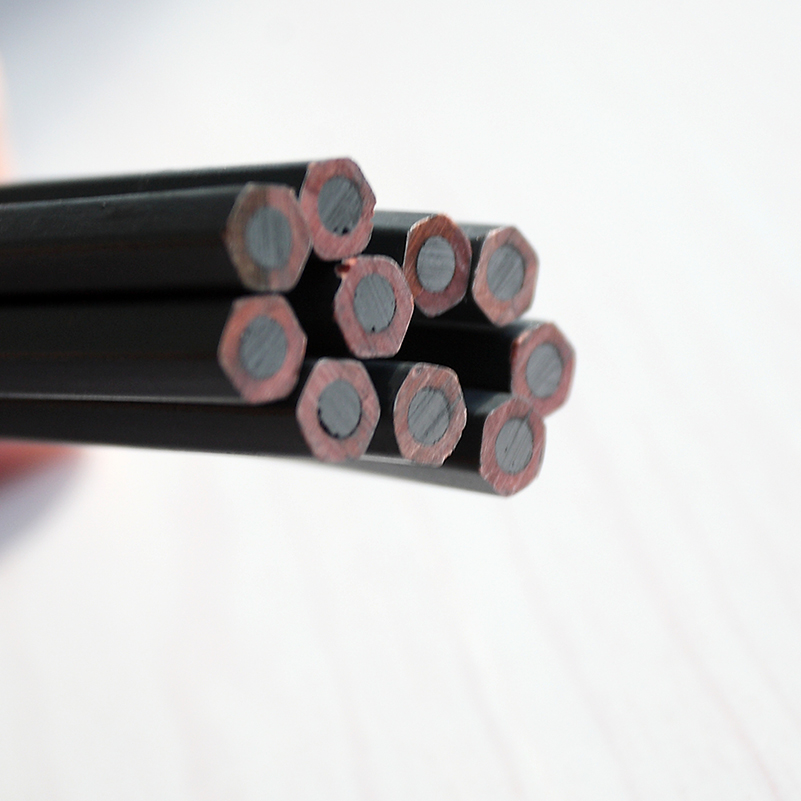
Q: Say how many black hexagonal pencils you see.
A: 10